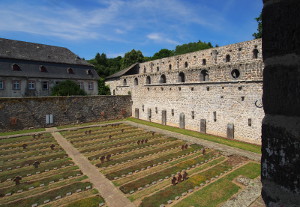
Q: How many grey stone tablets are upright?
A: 6